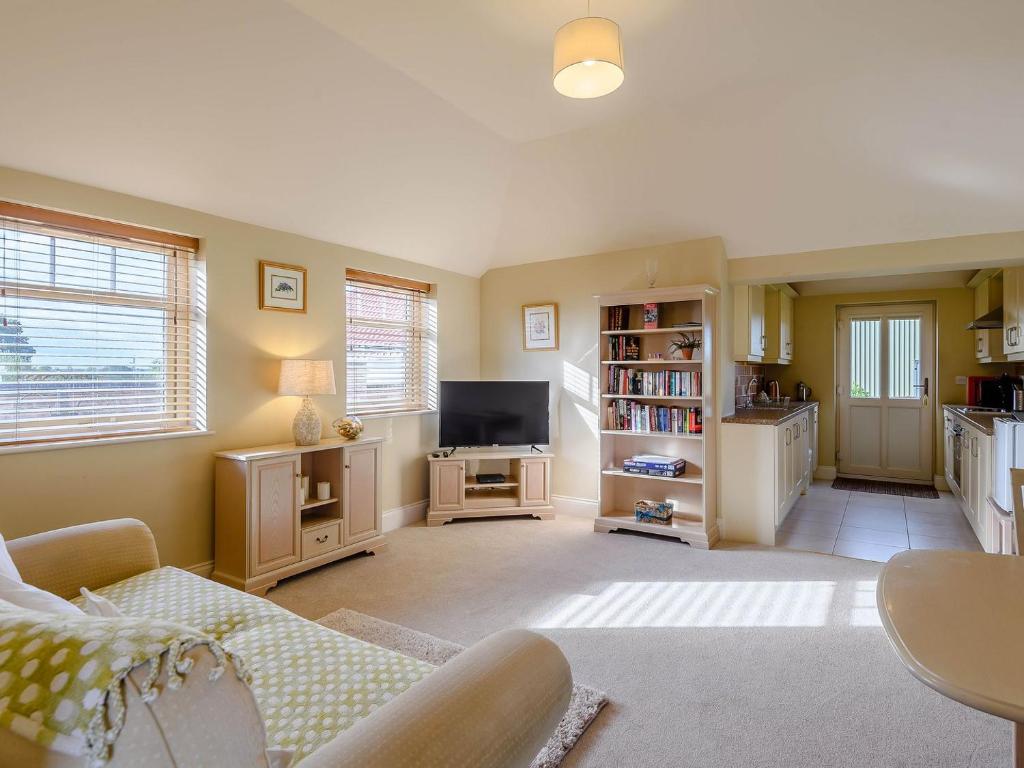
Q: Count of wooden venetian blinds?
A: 2